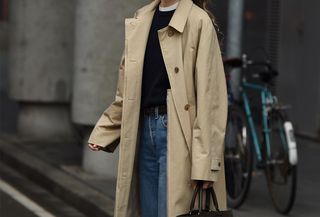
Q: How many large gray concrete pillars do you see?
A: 2